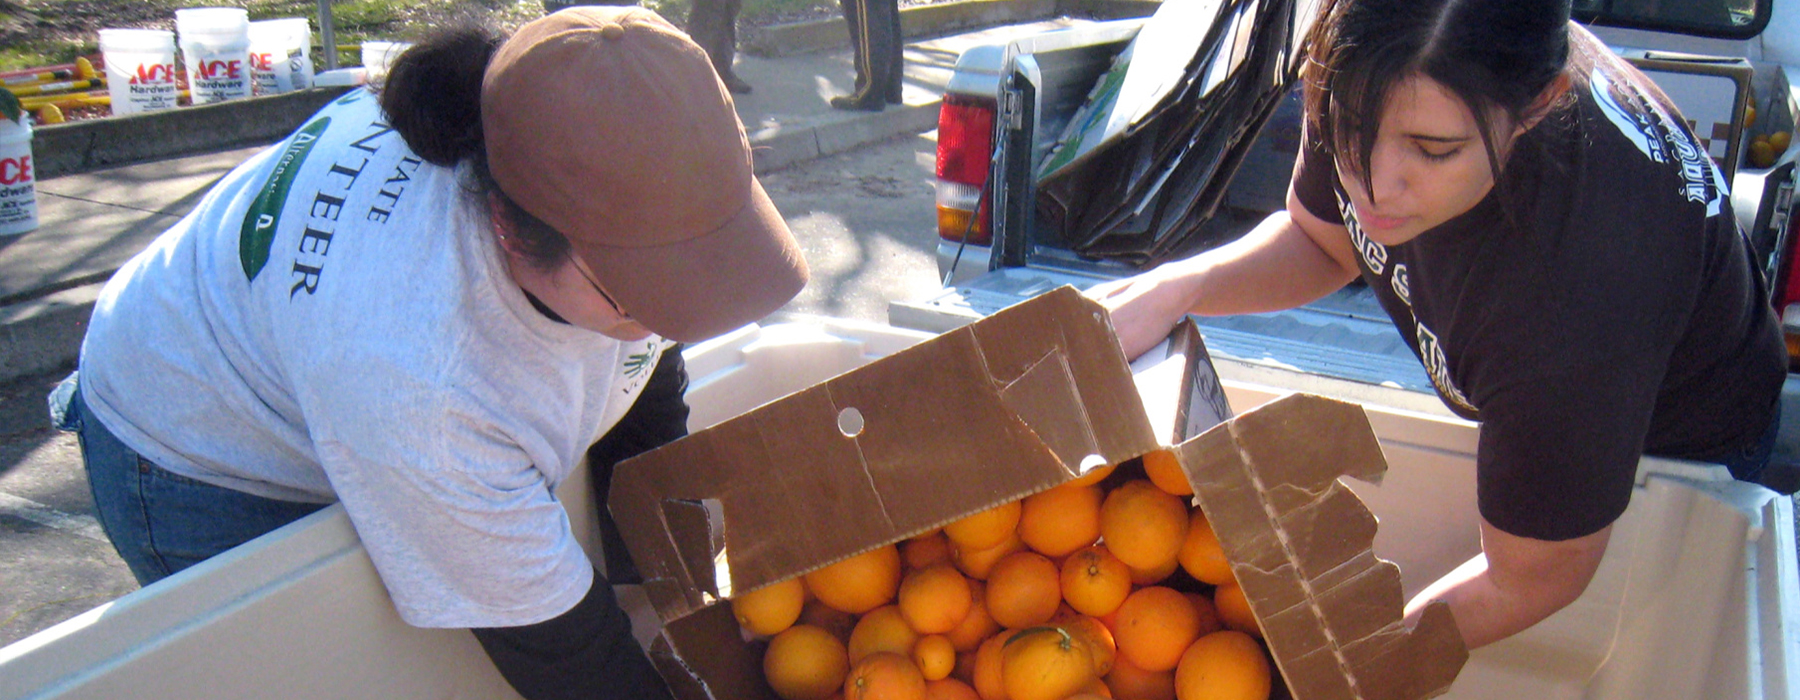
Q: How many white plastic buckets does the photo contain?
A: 5